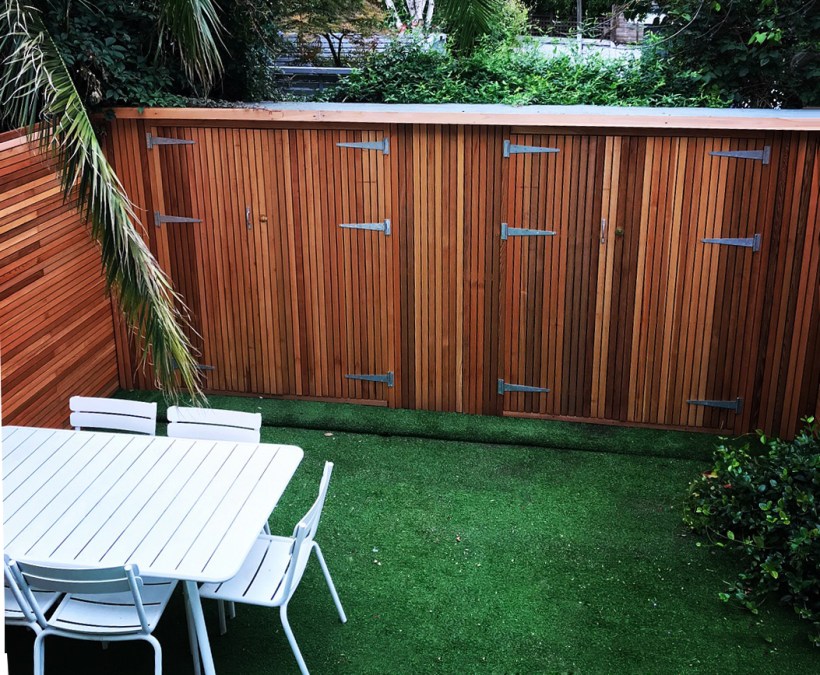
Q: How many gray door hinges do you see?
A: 12